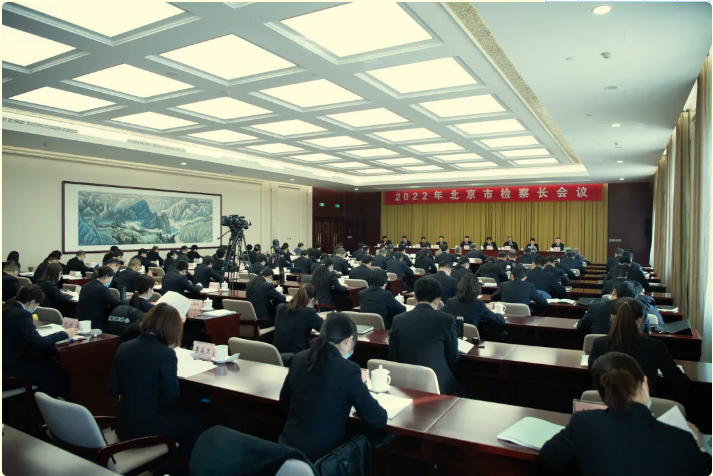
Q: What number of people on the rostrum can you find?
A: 9